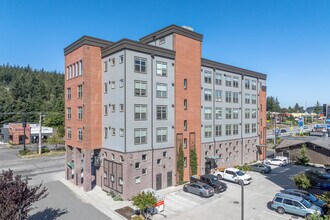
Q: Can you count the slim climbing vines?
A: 2